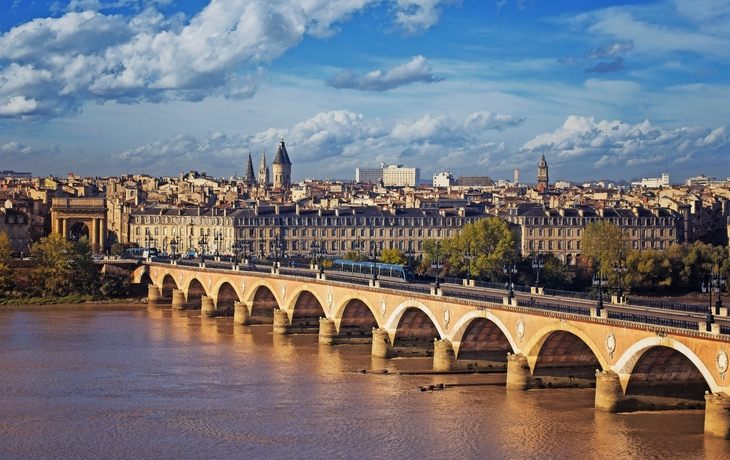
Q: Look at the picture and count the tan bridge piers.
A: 11